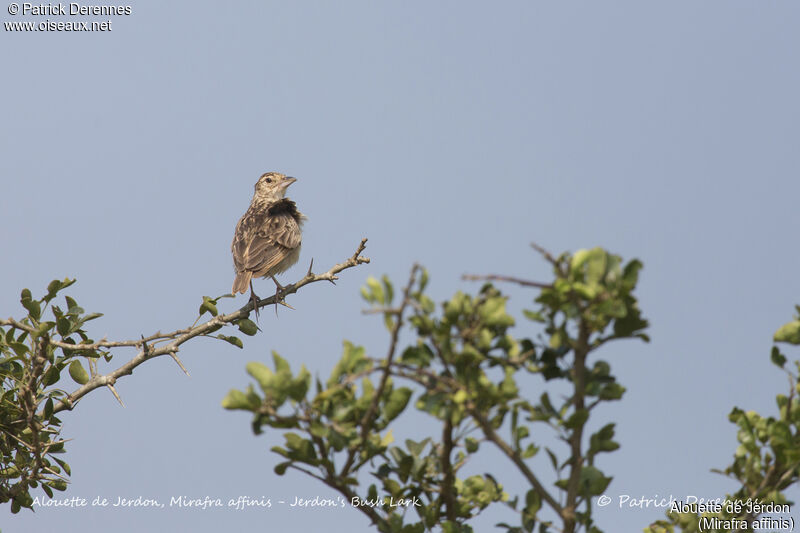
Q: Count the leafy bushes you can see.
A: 3